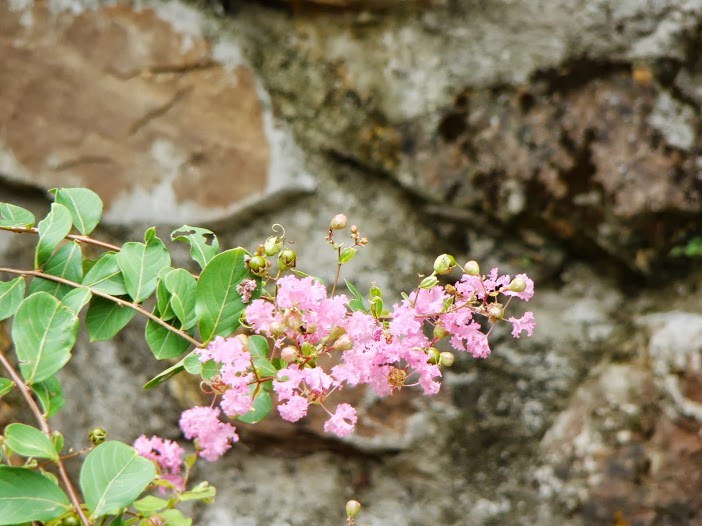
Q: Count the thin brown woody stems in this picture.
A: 3